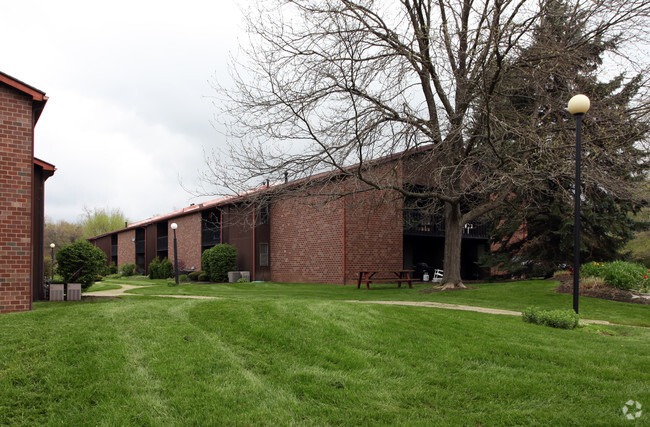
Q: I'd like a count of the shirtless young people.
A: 0